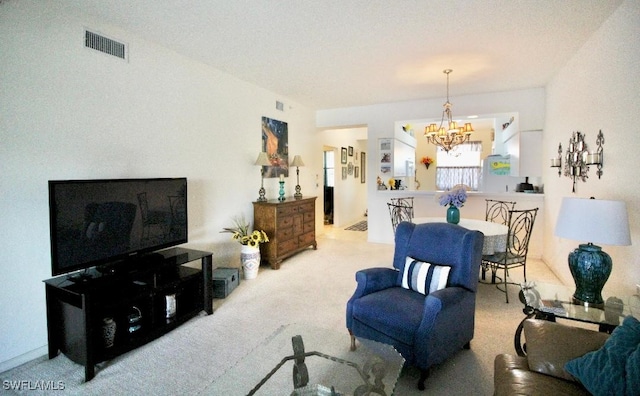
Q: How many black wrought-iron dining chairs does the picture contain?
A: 4